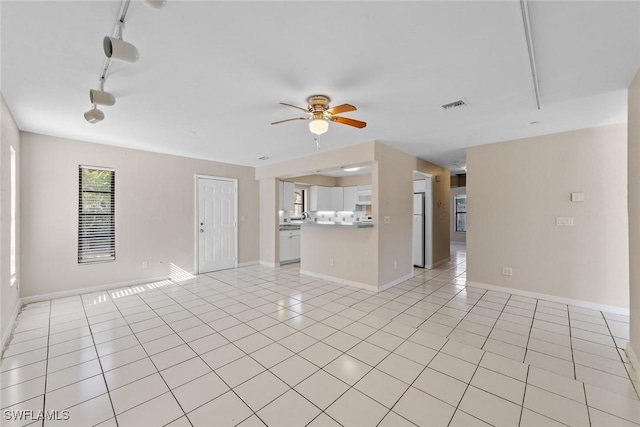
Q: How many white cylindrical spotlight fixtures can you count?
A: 4